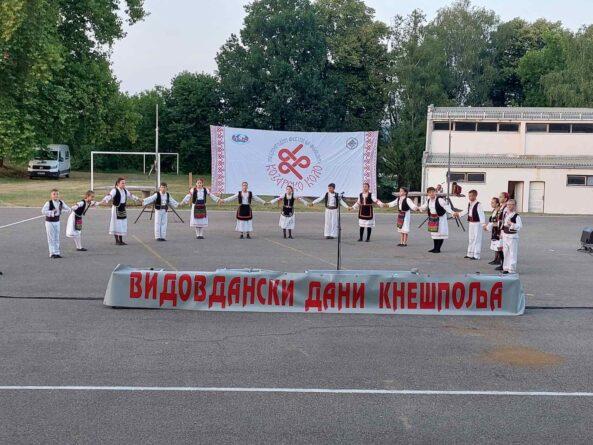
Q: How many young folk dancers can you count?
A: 15